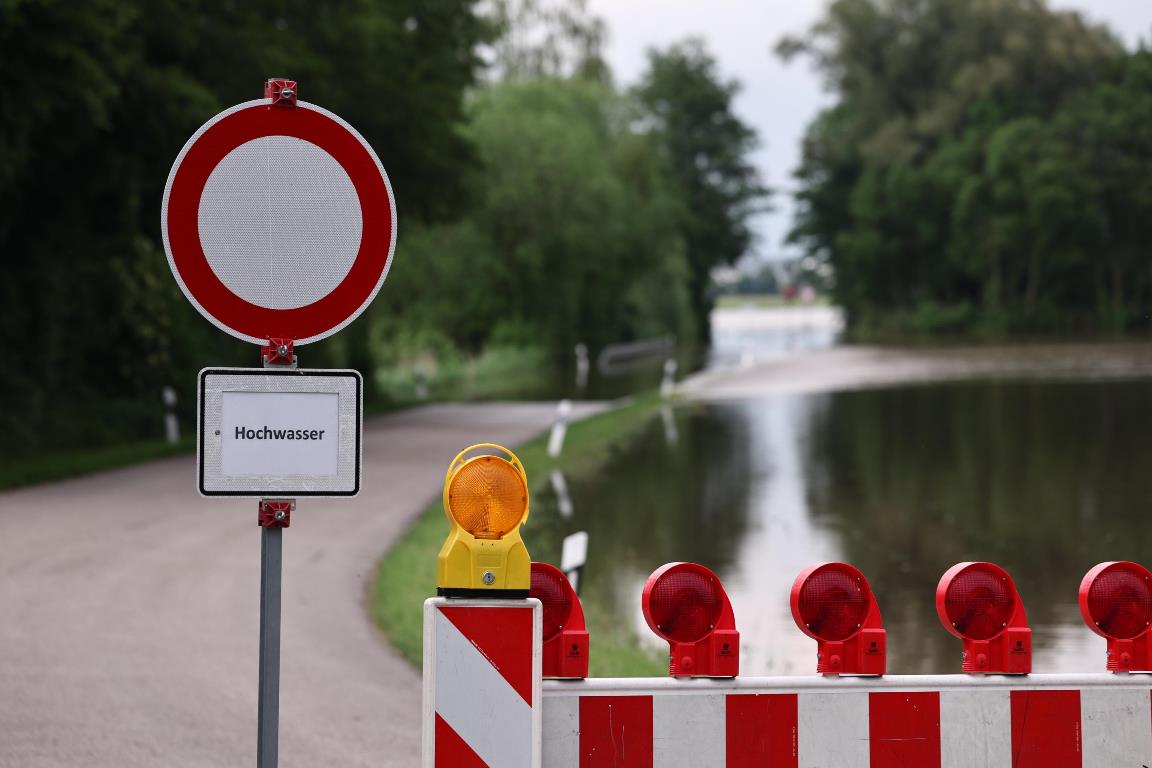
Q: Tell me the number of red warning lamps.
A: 5